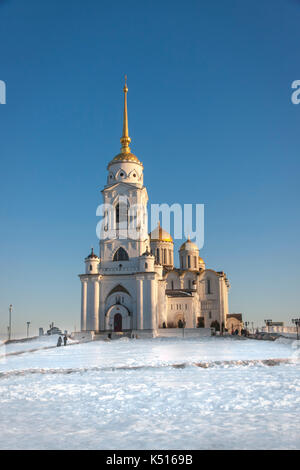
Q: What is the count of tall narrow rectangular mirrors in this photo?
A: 0